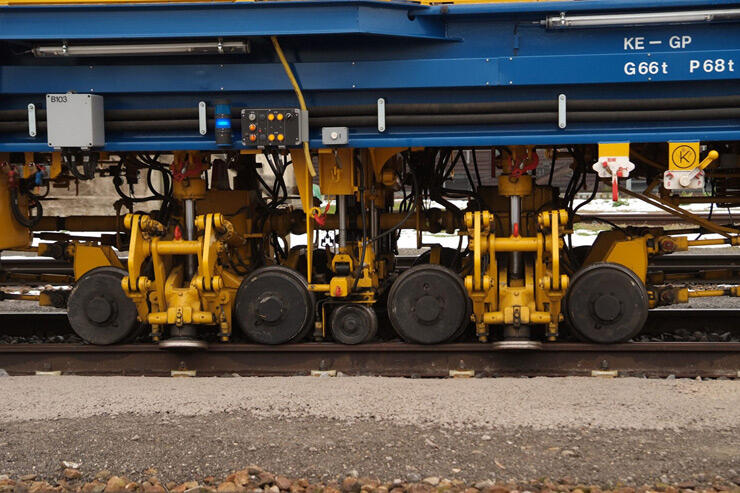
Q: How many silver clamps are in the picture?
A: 4